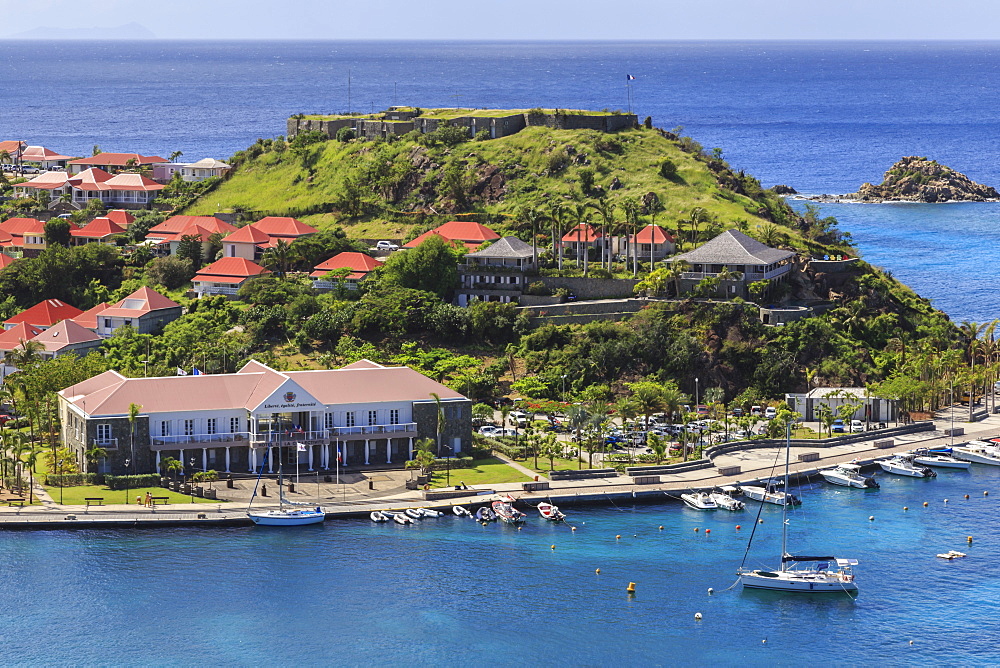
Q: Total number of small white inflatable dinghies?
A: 6